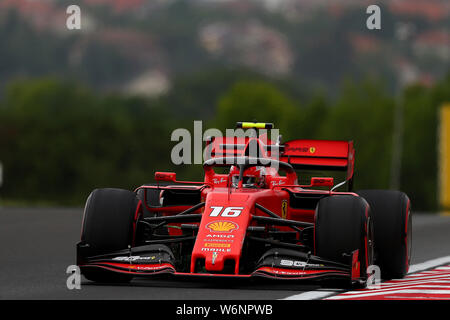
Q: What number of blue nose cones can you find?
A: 0